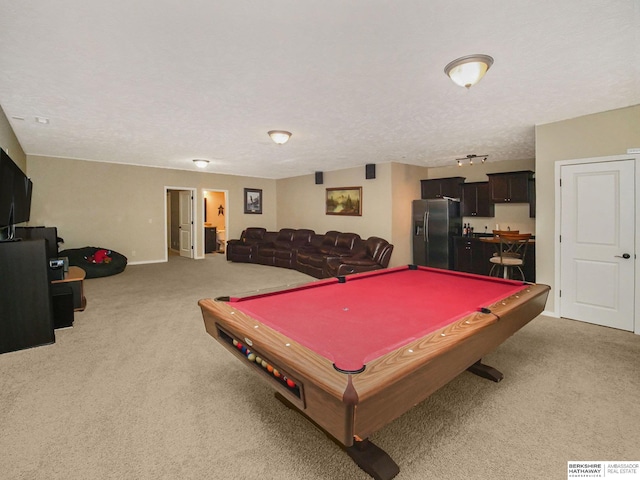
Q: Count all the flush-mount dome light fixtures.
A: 3